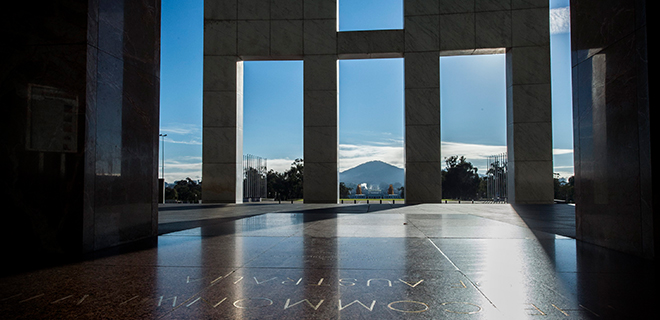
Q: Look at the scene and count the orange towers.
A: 2